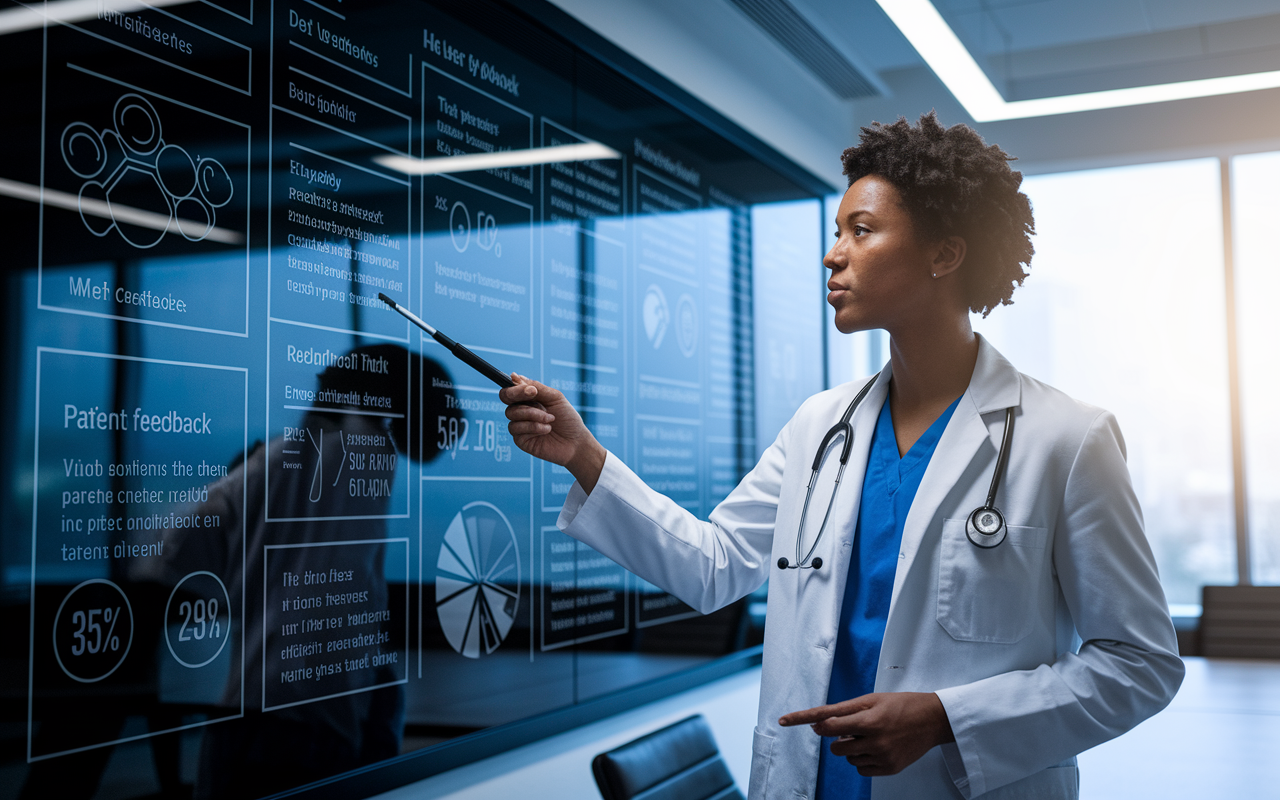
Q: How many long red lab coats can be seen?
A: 0